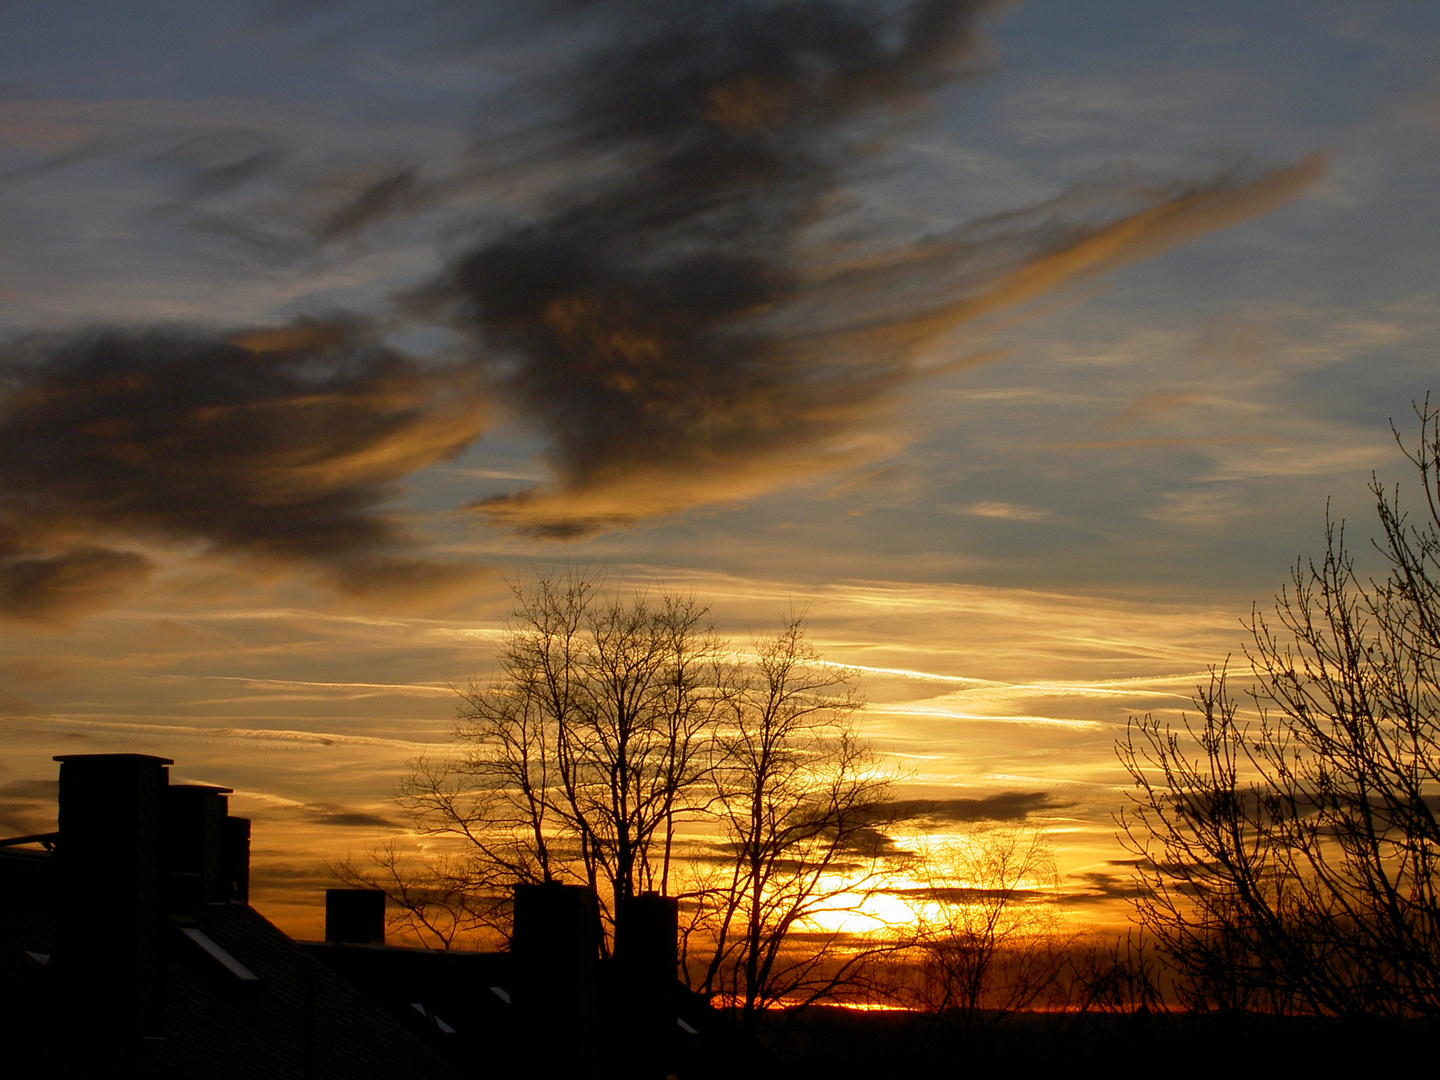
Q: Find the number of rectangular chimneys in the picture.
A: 6